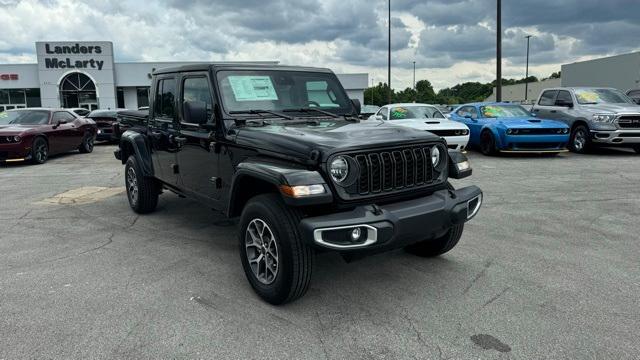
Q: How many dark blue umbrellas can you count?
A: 0